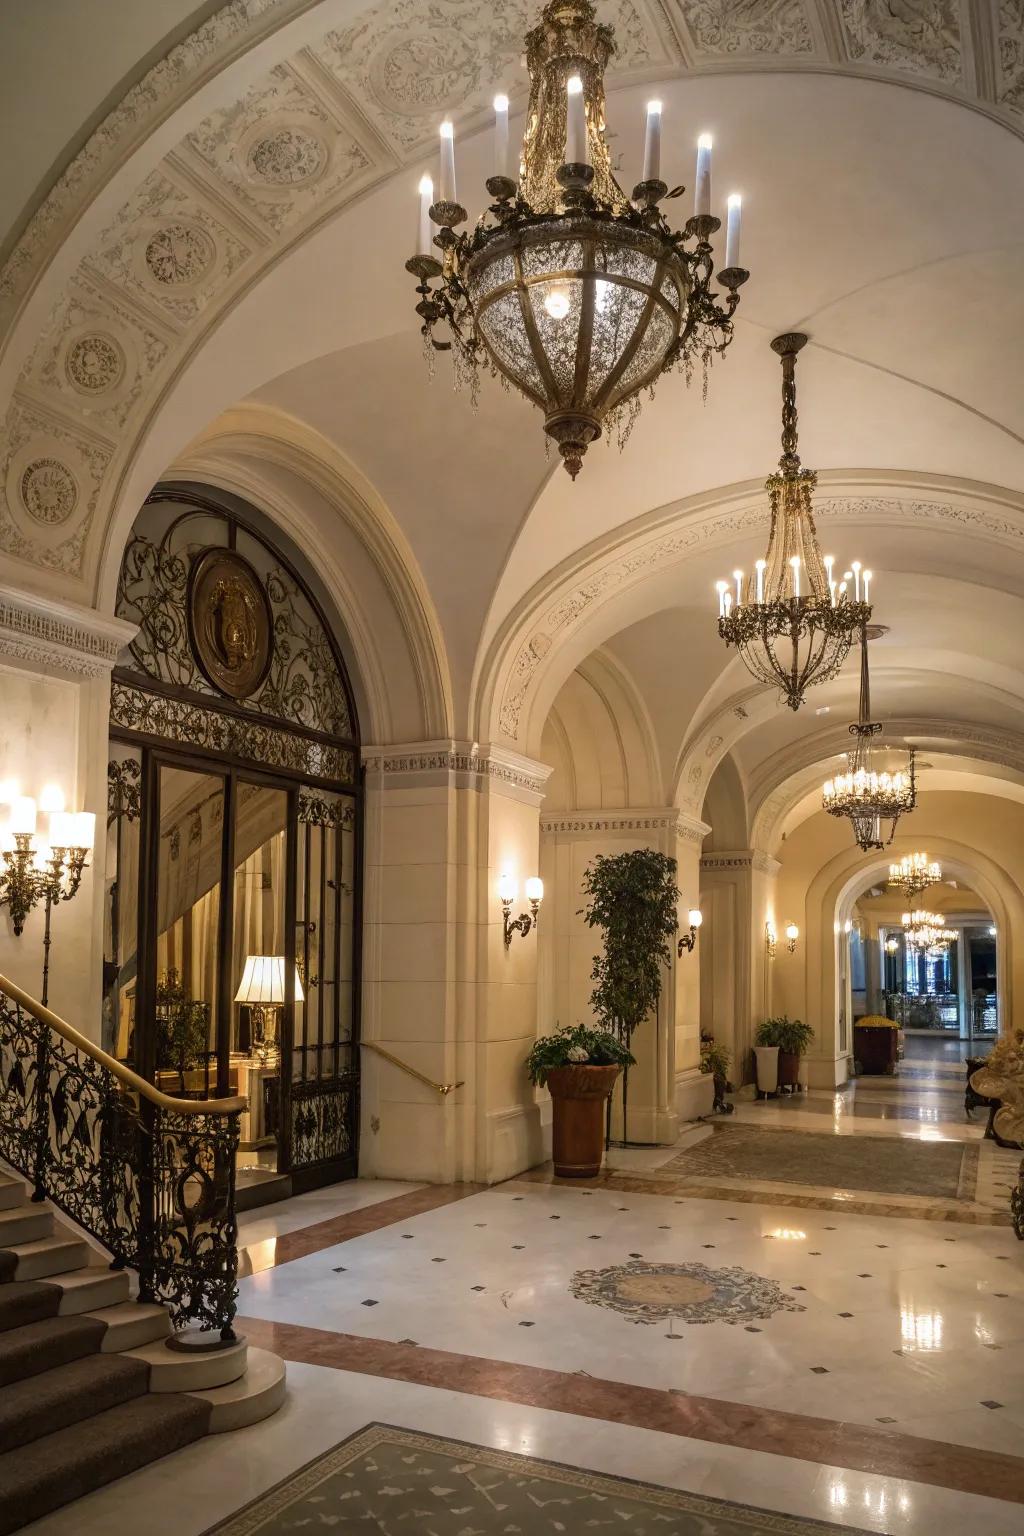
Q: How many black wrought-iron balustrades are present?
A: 1